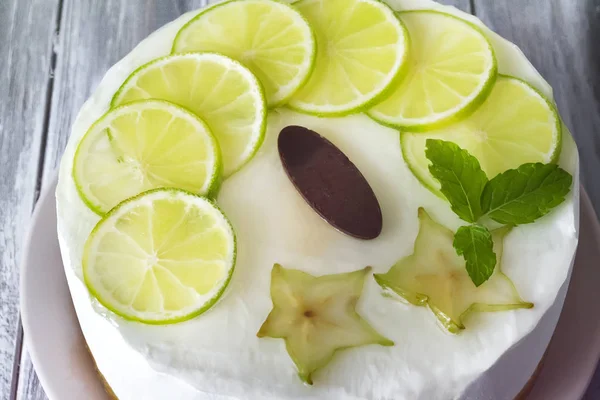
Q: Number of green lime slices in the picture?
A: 7